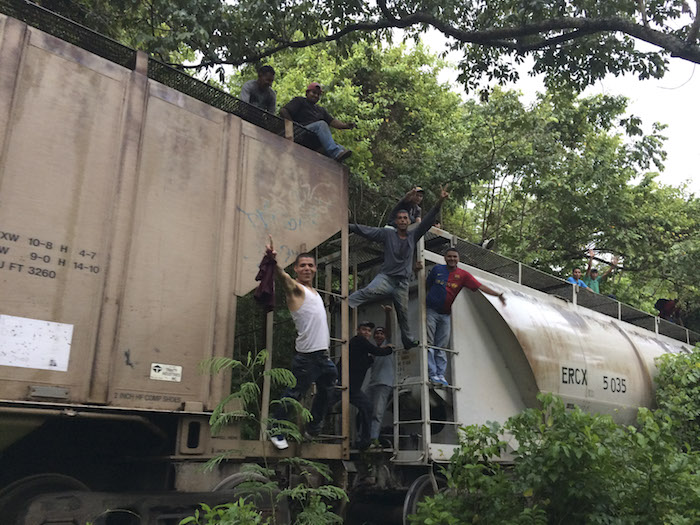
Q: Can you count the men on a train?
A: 10